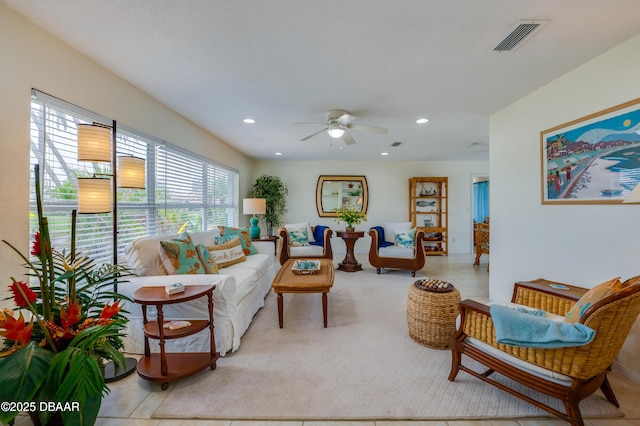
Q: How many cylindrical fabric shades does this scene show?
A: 4